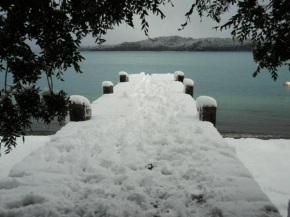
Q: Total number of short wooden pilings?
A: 6